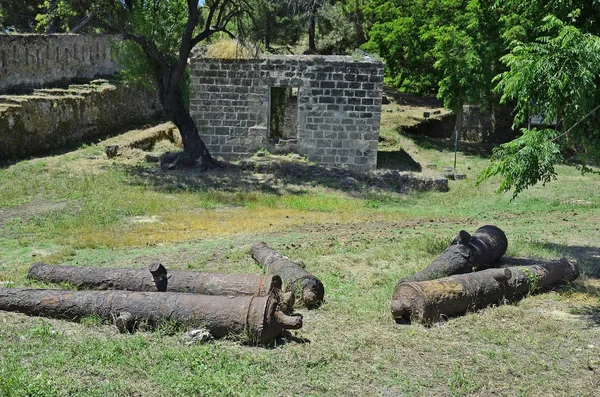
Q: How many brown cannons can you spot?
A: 5